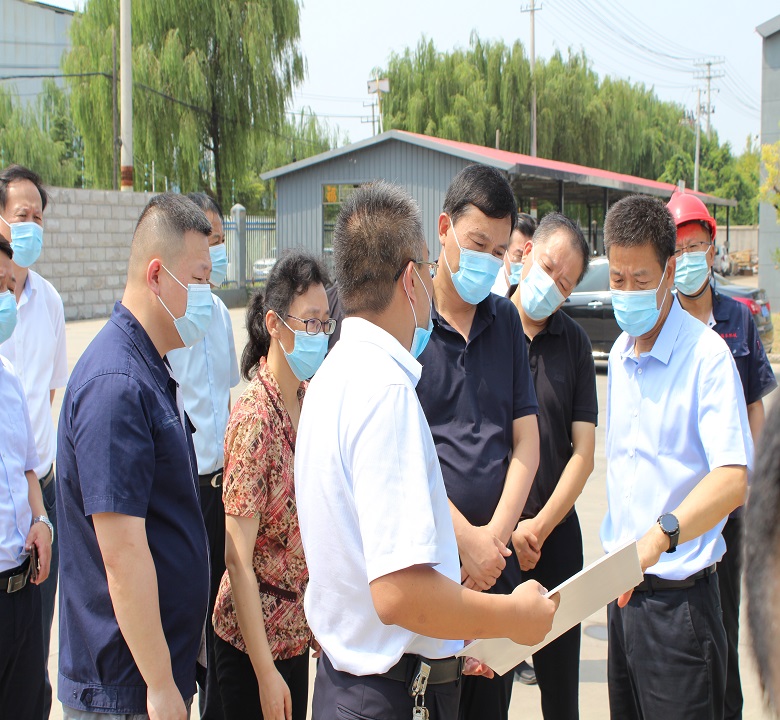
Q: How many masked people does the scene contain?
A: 11